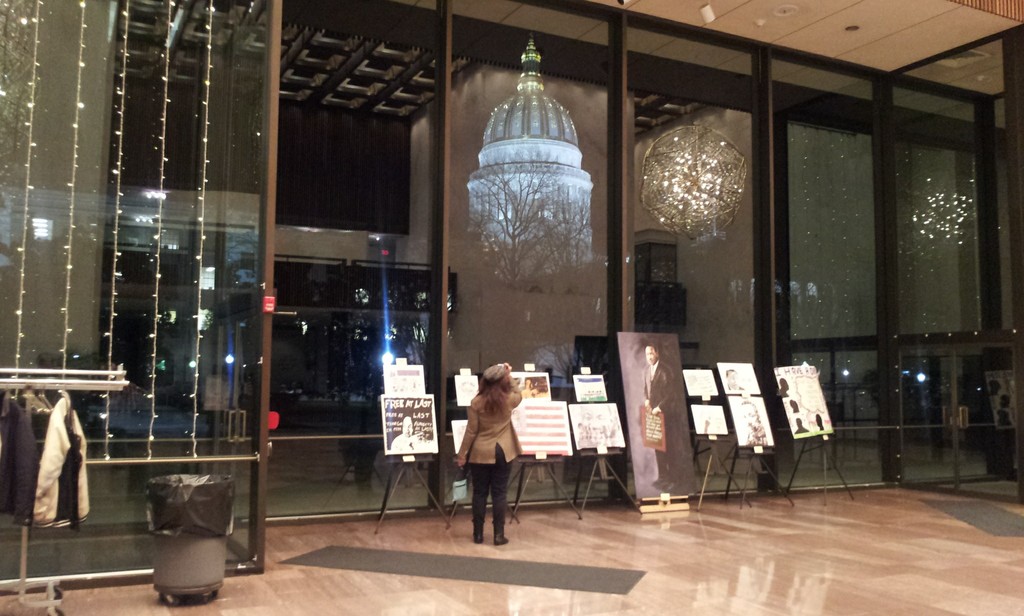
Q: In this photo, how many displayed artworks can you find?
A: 14